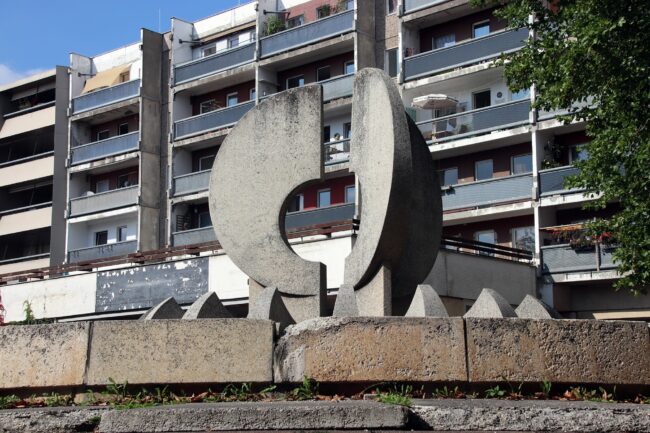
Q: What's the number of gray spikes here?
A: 7